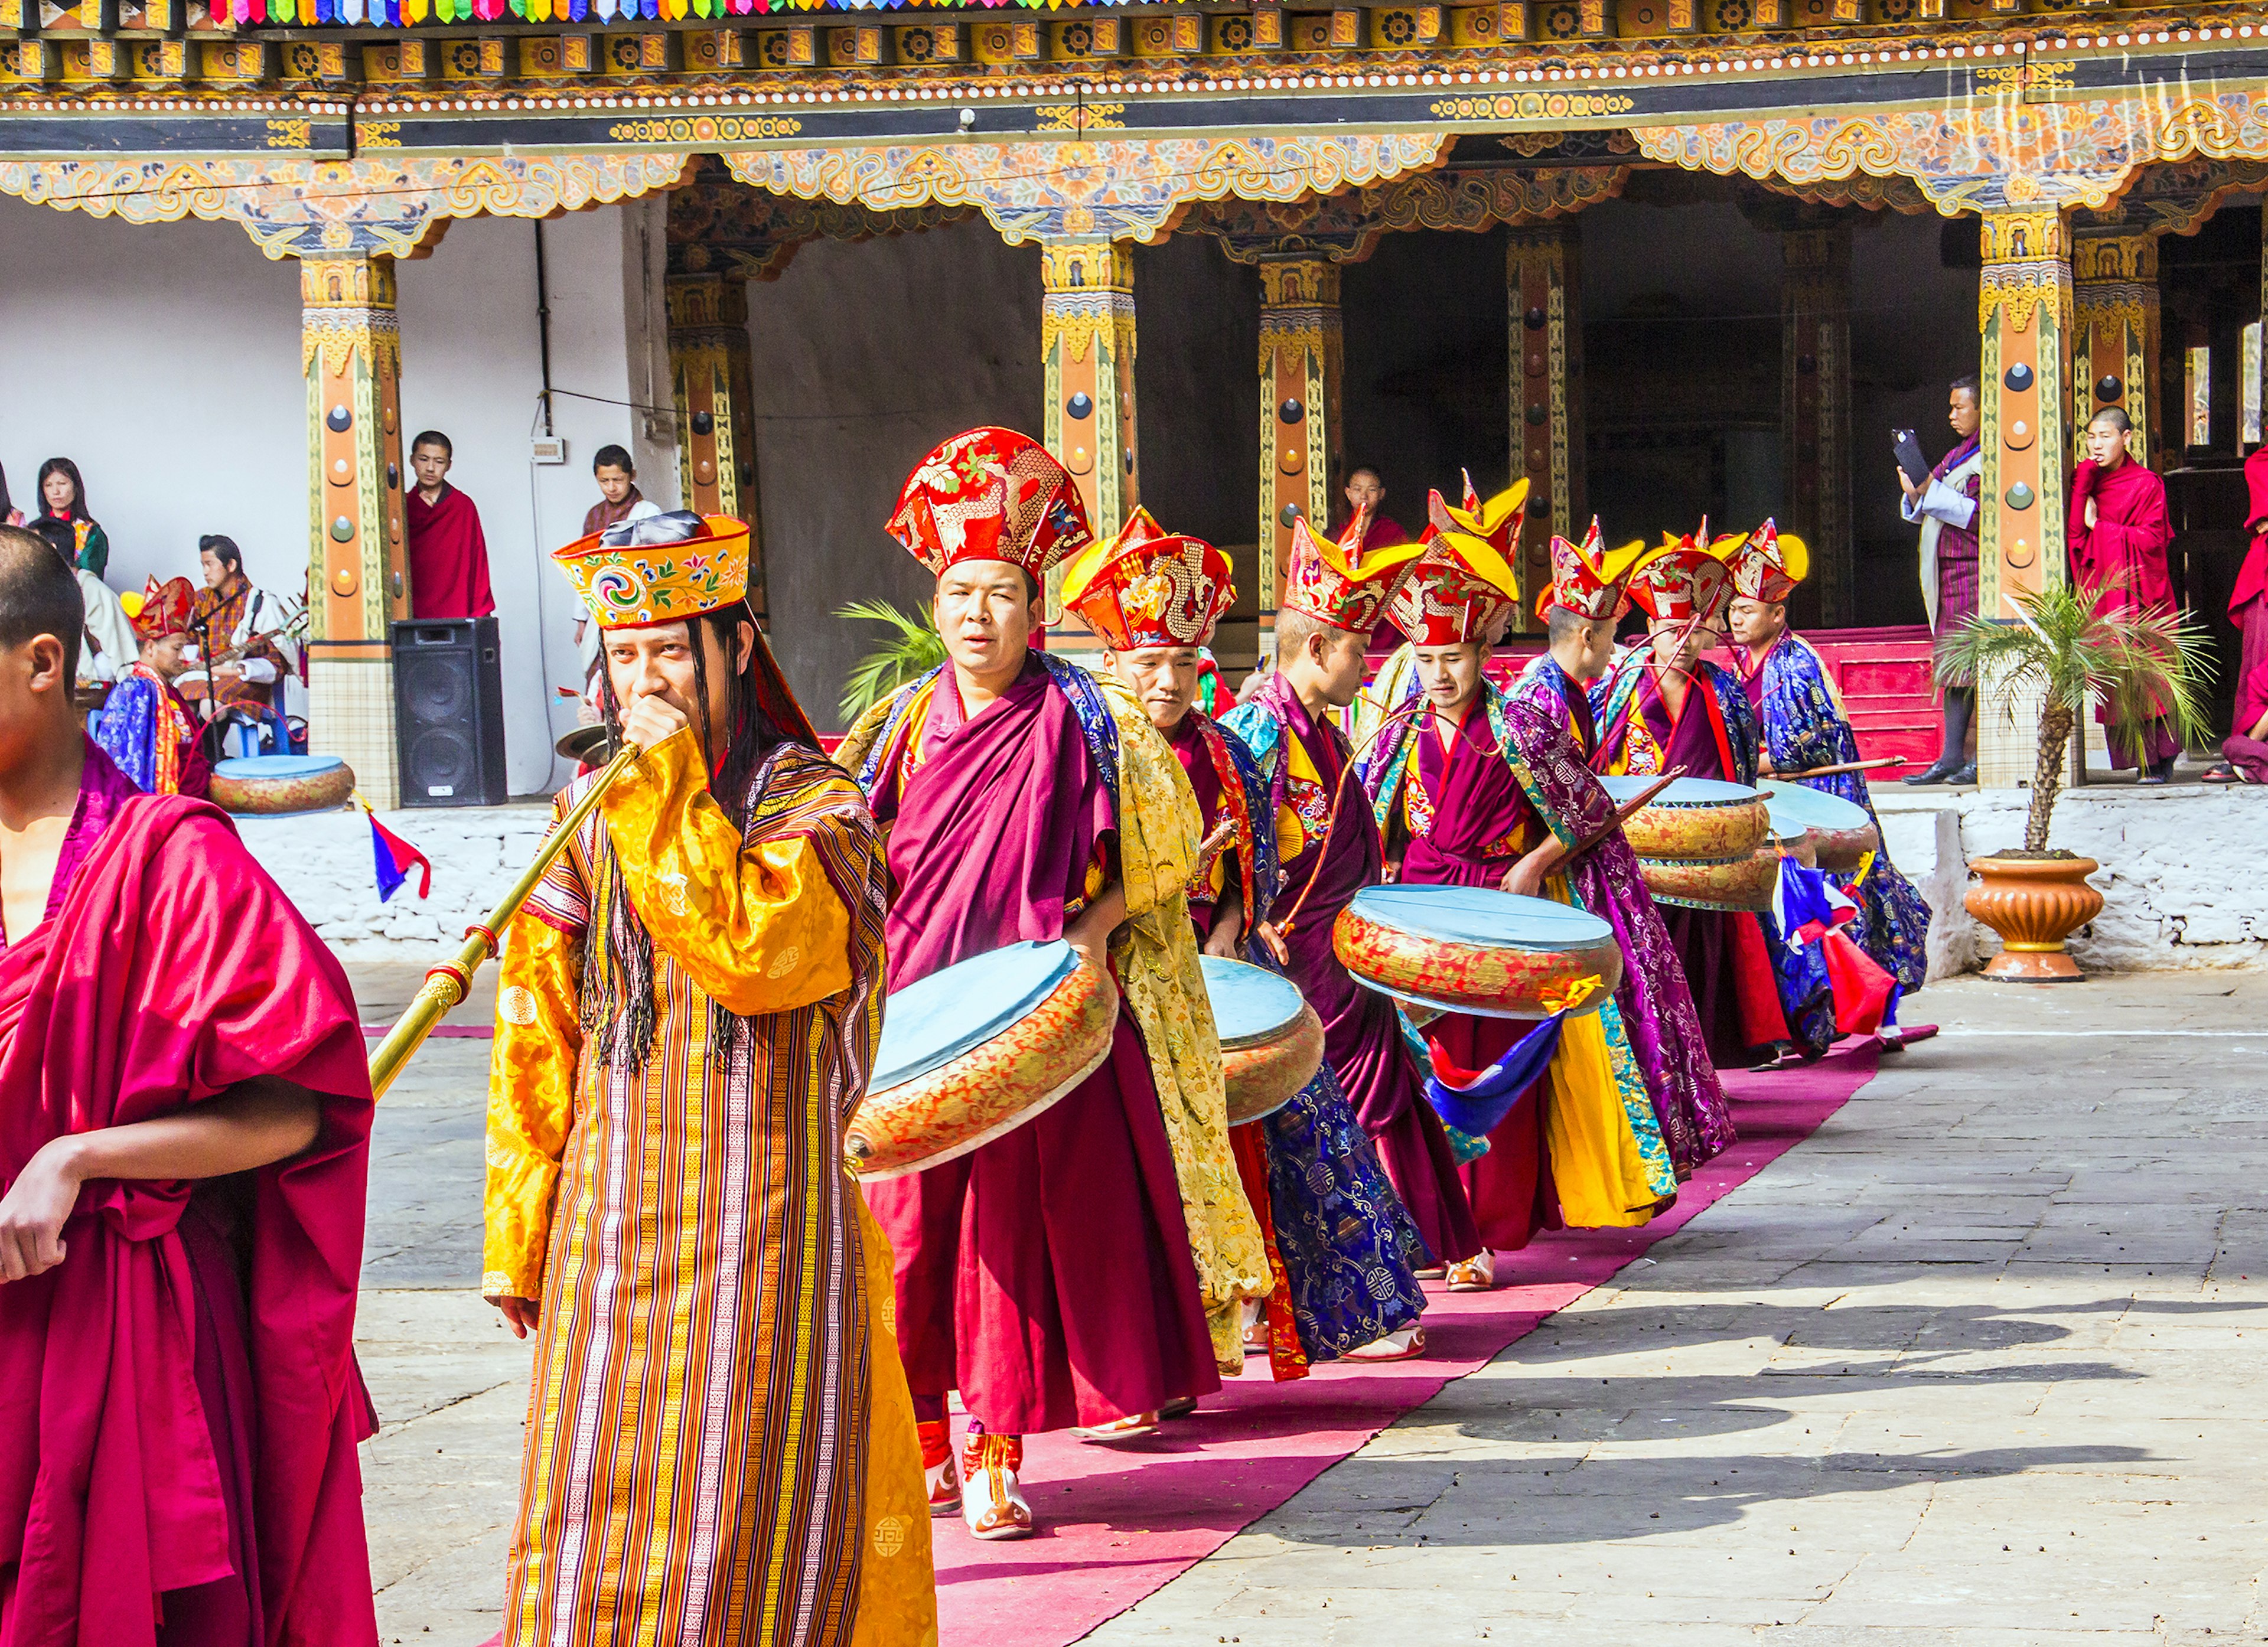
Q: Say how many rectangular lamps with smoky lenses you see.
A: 0